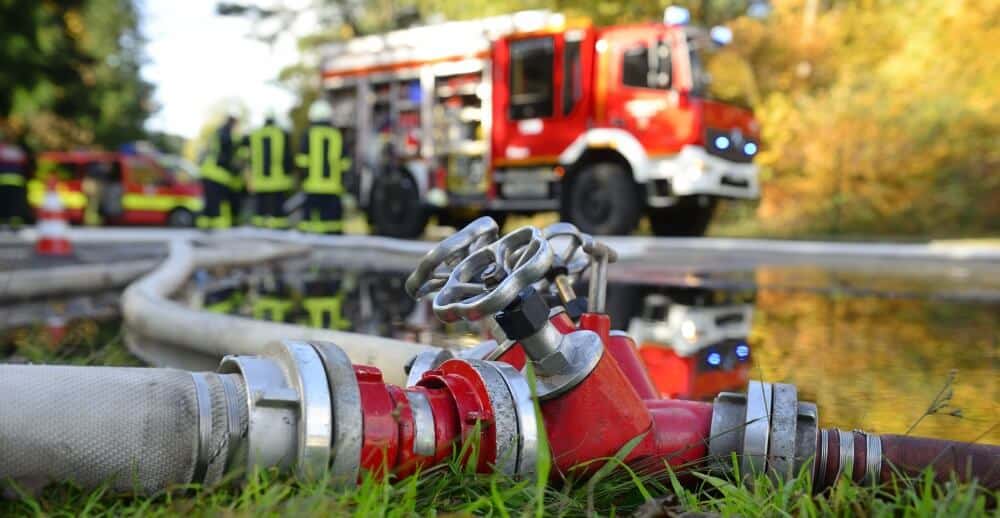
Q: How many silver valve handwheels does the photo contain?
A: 3